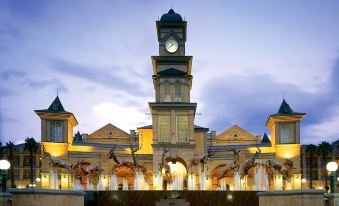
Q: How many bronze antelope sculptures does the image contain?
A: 9